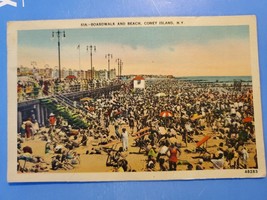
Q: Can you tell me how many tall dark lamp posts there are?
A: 5